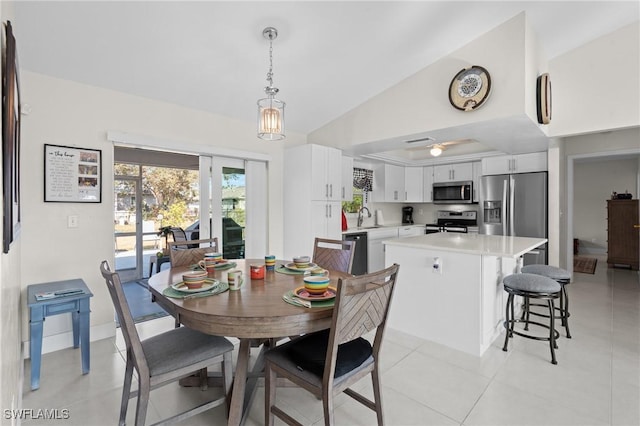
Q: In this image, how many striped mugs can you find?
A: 4